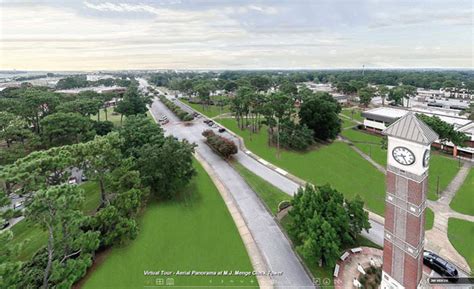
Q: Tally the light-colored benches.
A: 3